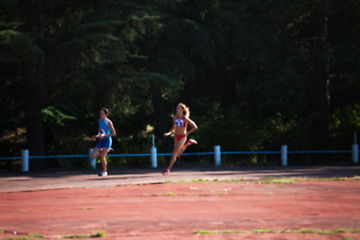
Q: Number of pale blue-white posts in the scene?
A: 6